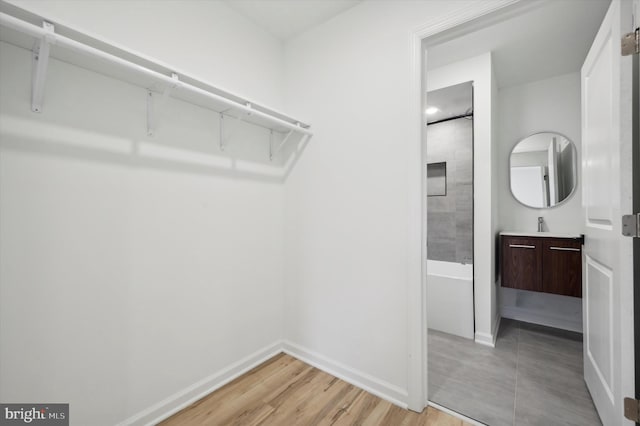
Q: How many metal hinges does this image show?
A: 3